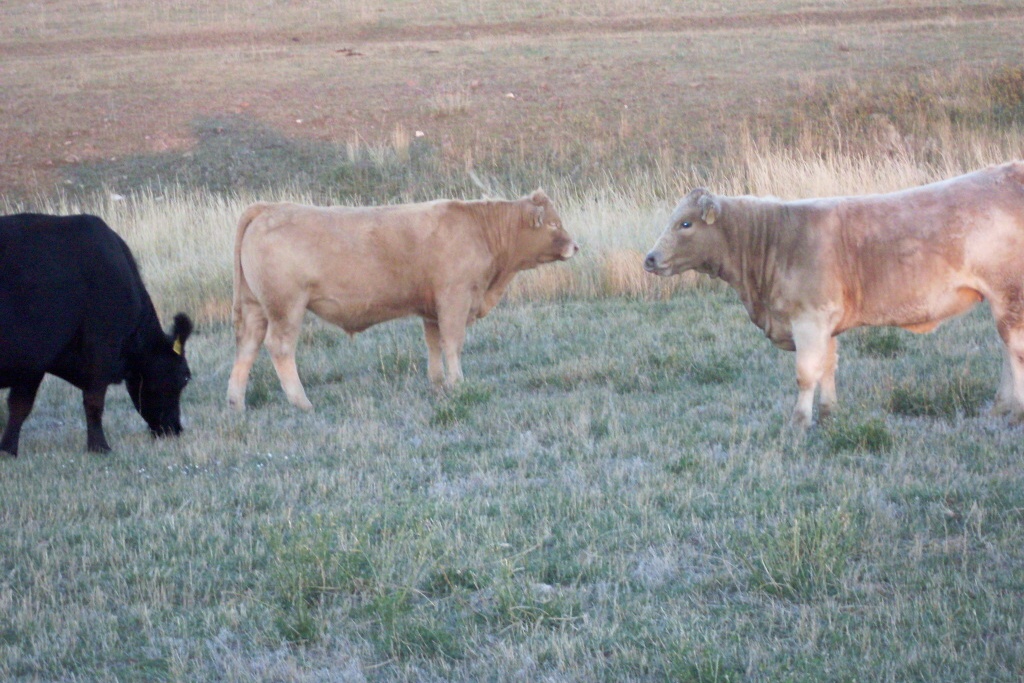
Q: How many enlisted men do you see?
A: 0